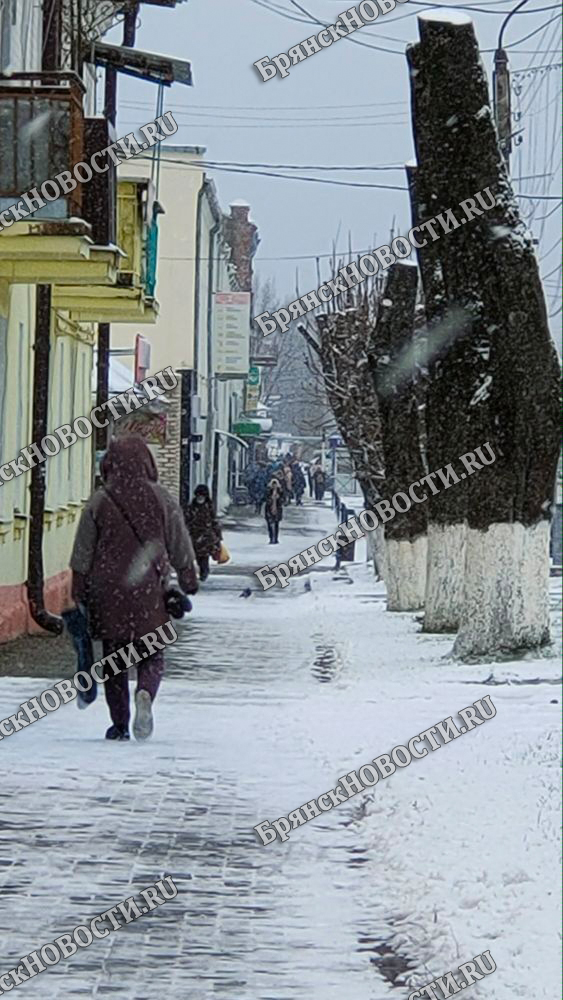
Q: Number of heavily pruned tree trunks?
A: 4